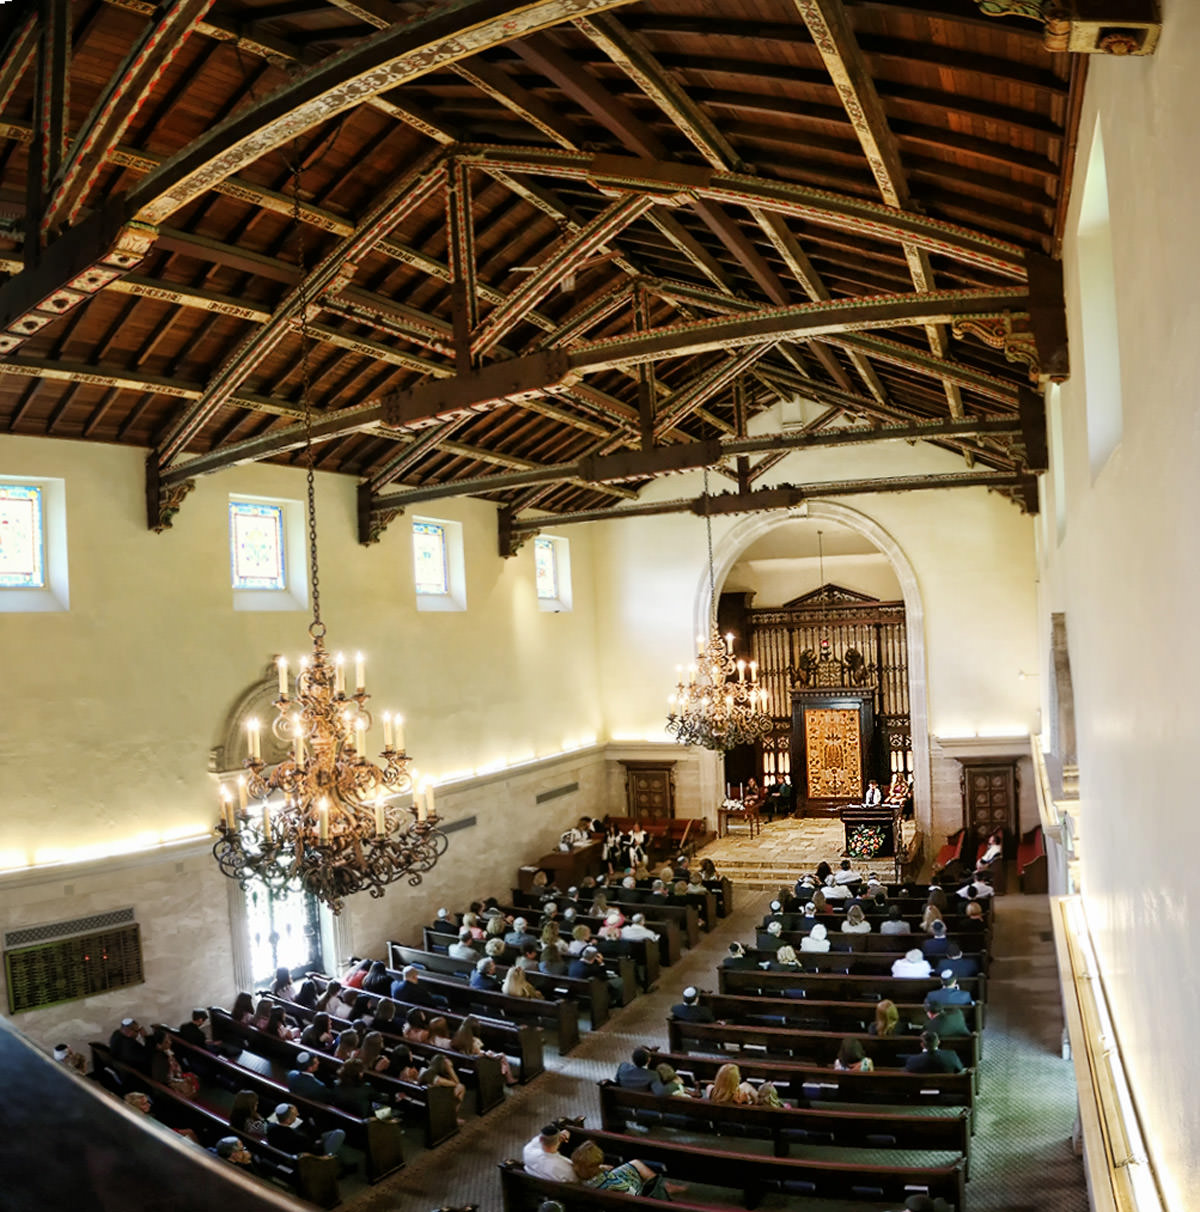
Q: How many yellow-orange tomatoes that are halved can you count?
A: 0